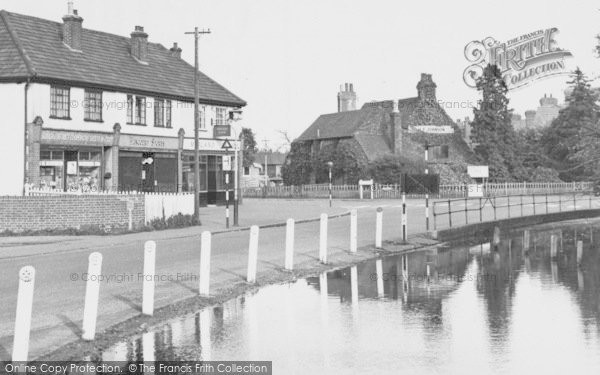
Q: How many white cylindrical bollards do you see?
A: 9